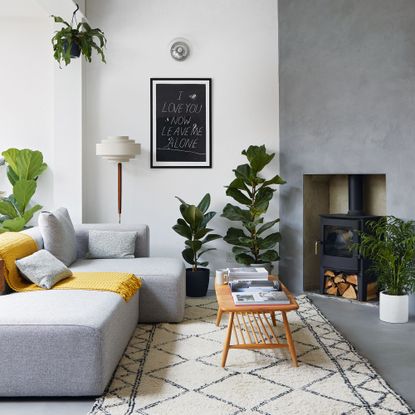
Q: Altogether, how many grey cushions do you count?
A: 3